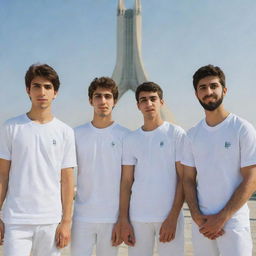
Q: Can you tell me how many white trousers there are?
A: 4